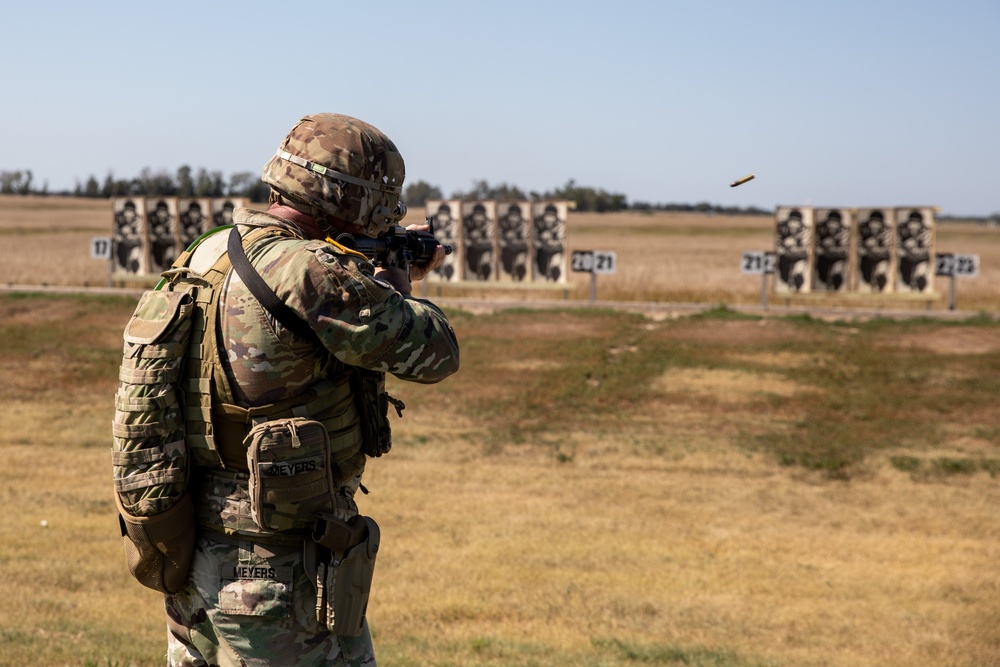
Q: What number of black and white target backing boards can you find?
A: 12